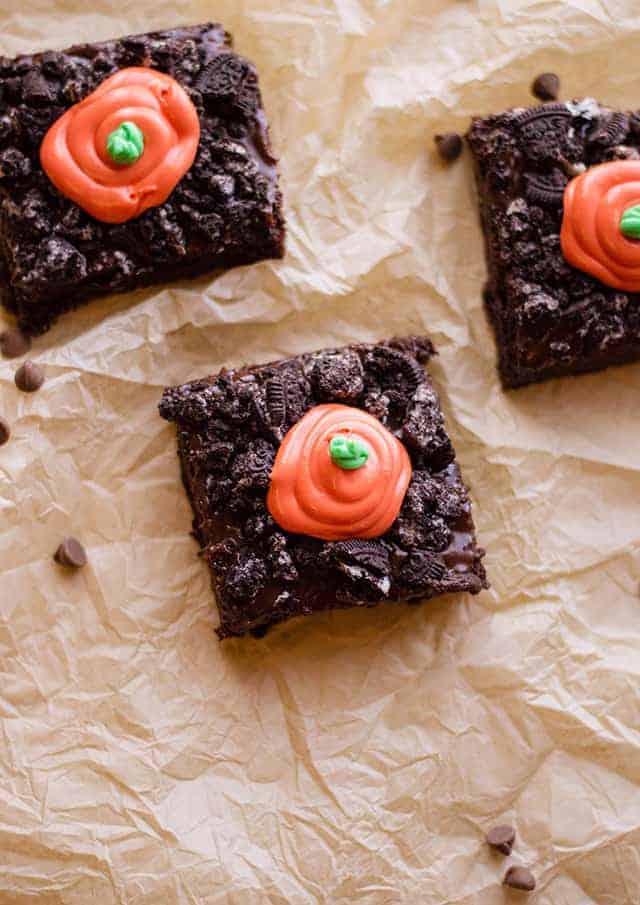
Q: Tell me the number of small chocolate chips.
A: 8